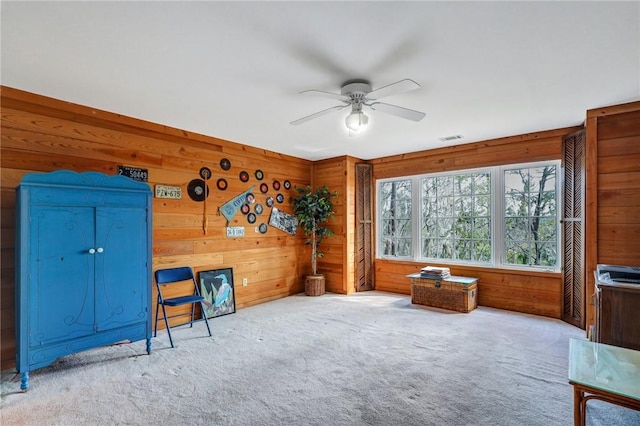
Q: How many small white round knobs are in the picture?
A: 2